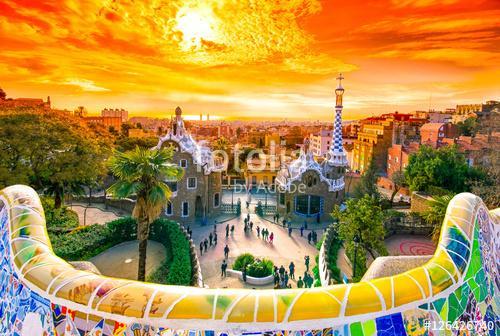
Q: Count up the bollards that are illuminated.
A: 0